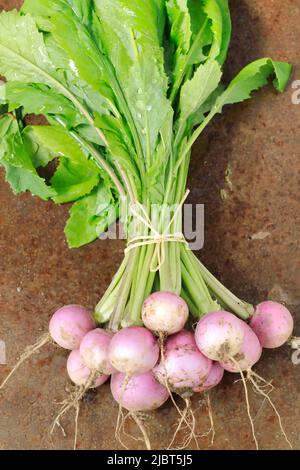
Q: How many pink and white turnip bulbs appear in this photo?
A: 11